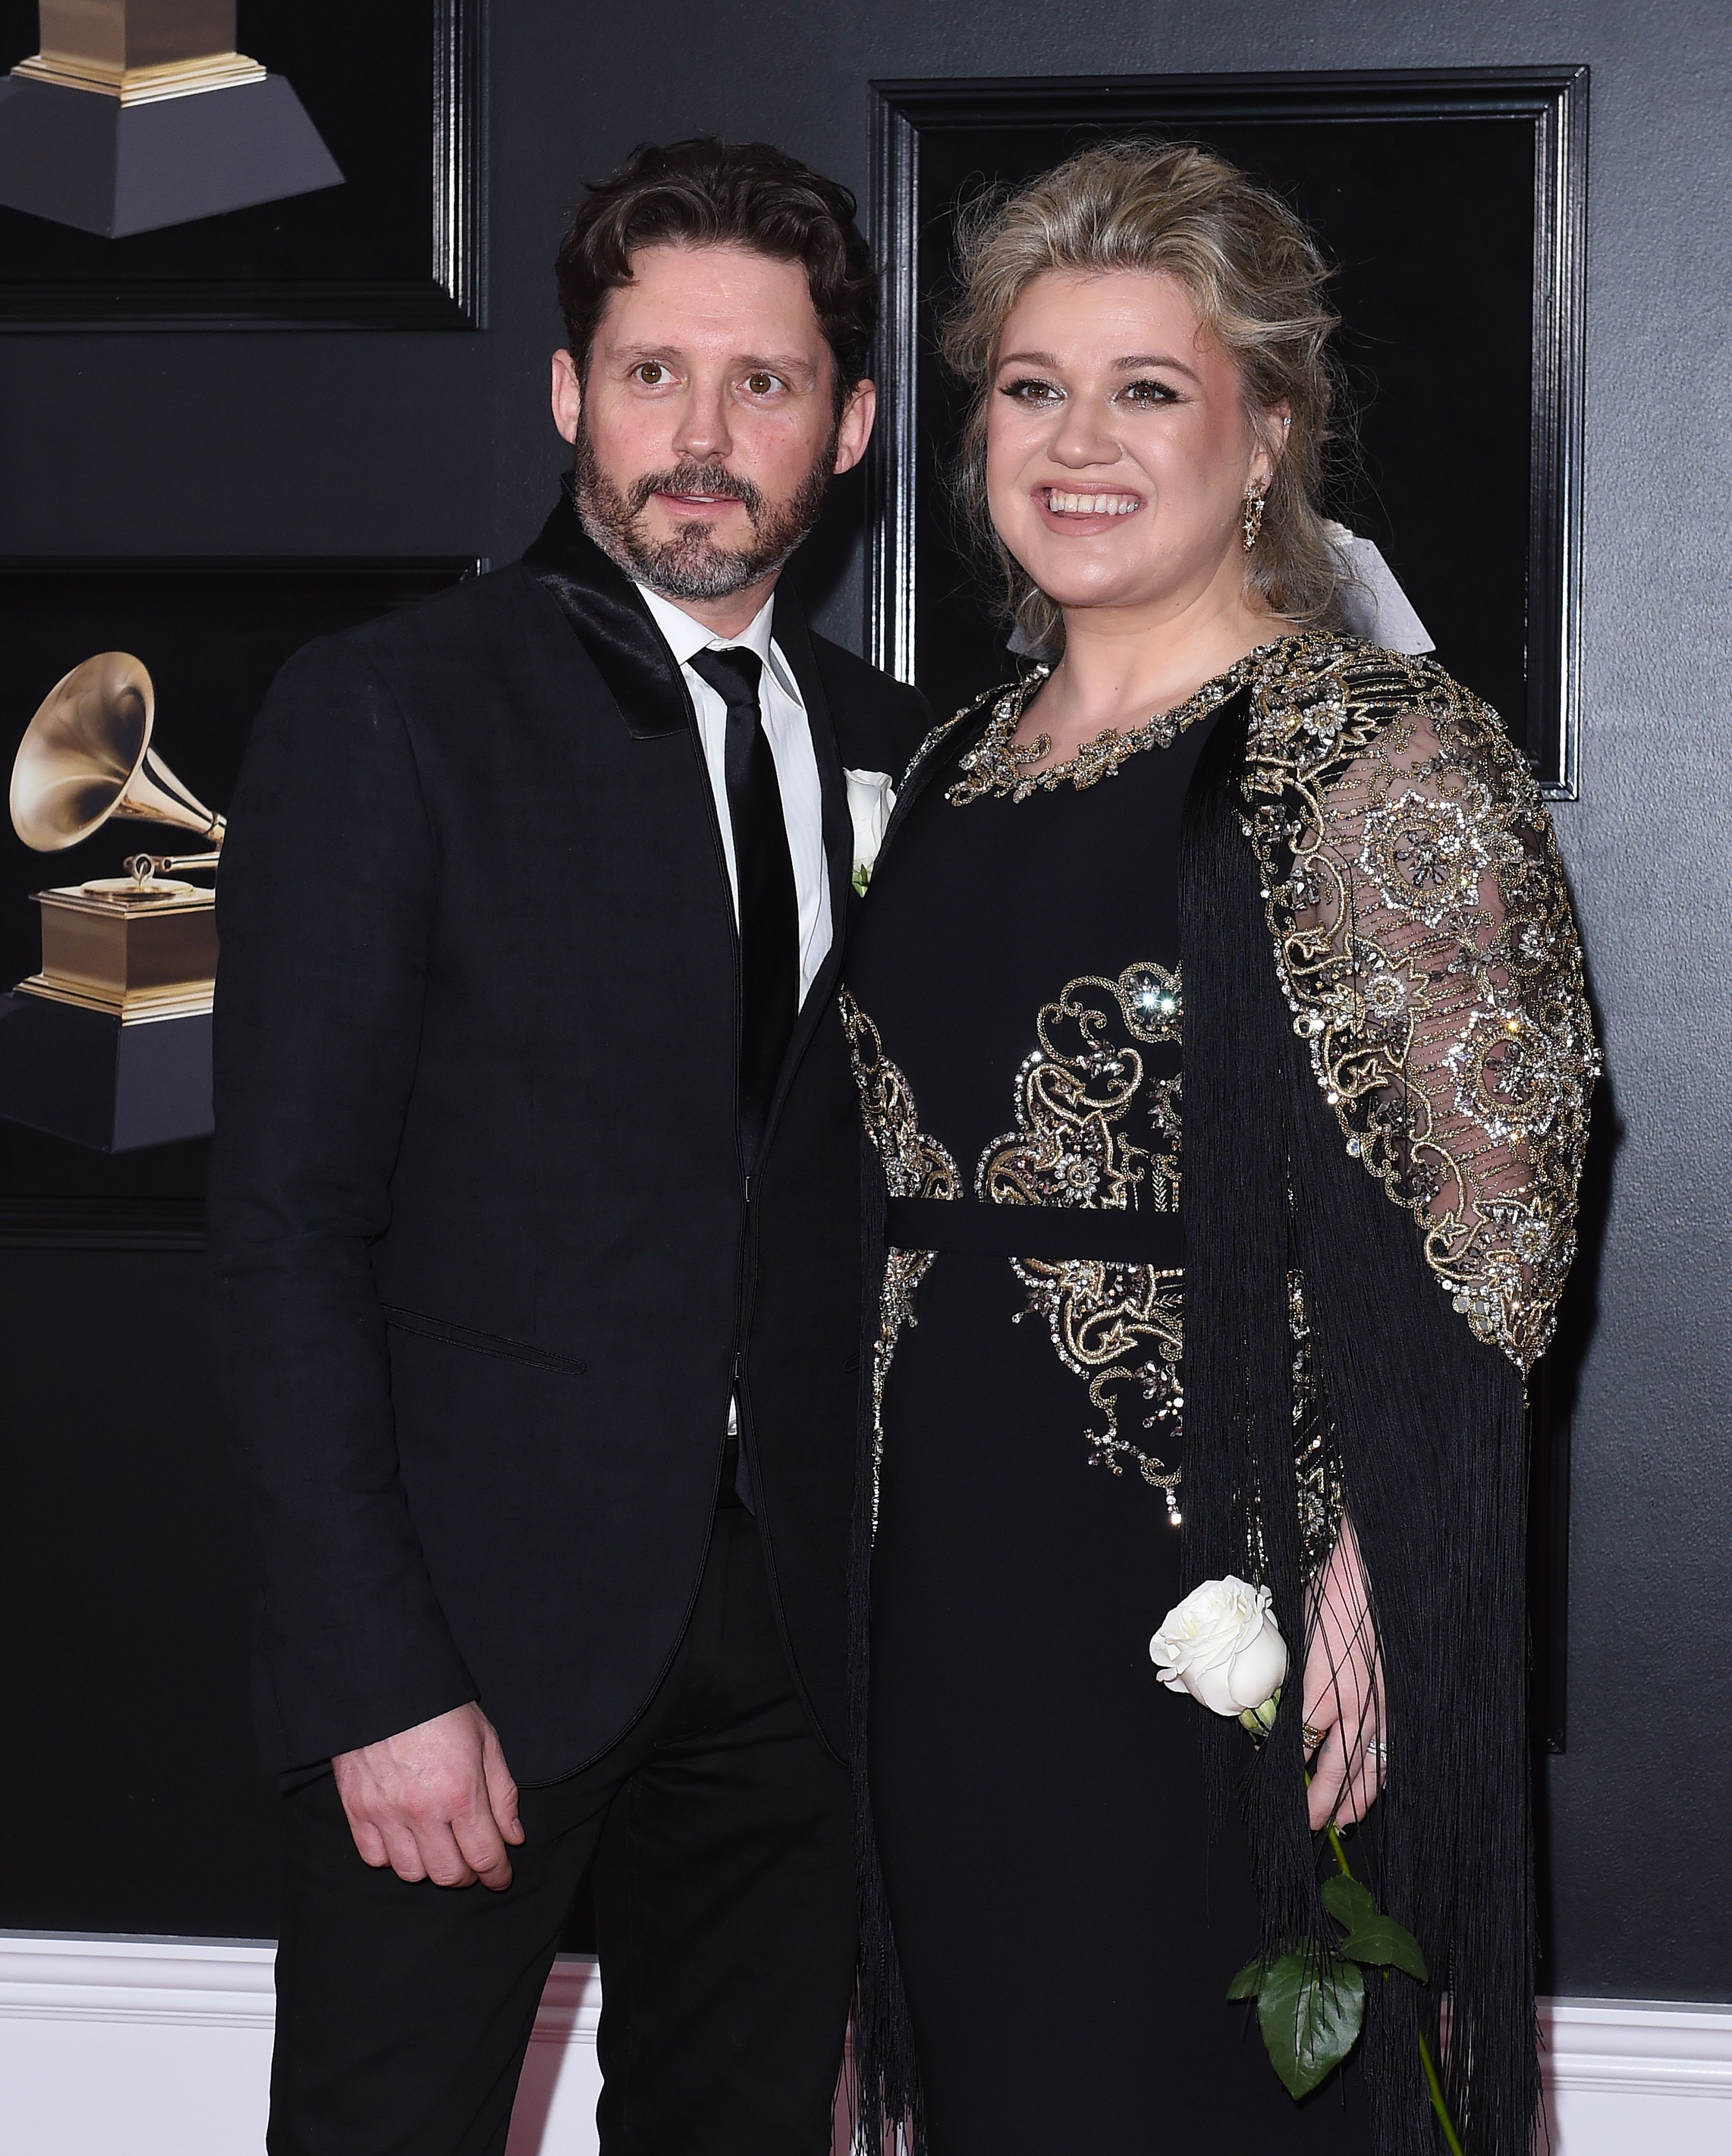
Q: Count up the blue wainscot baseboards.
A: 0